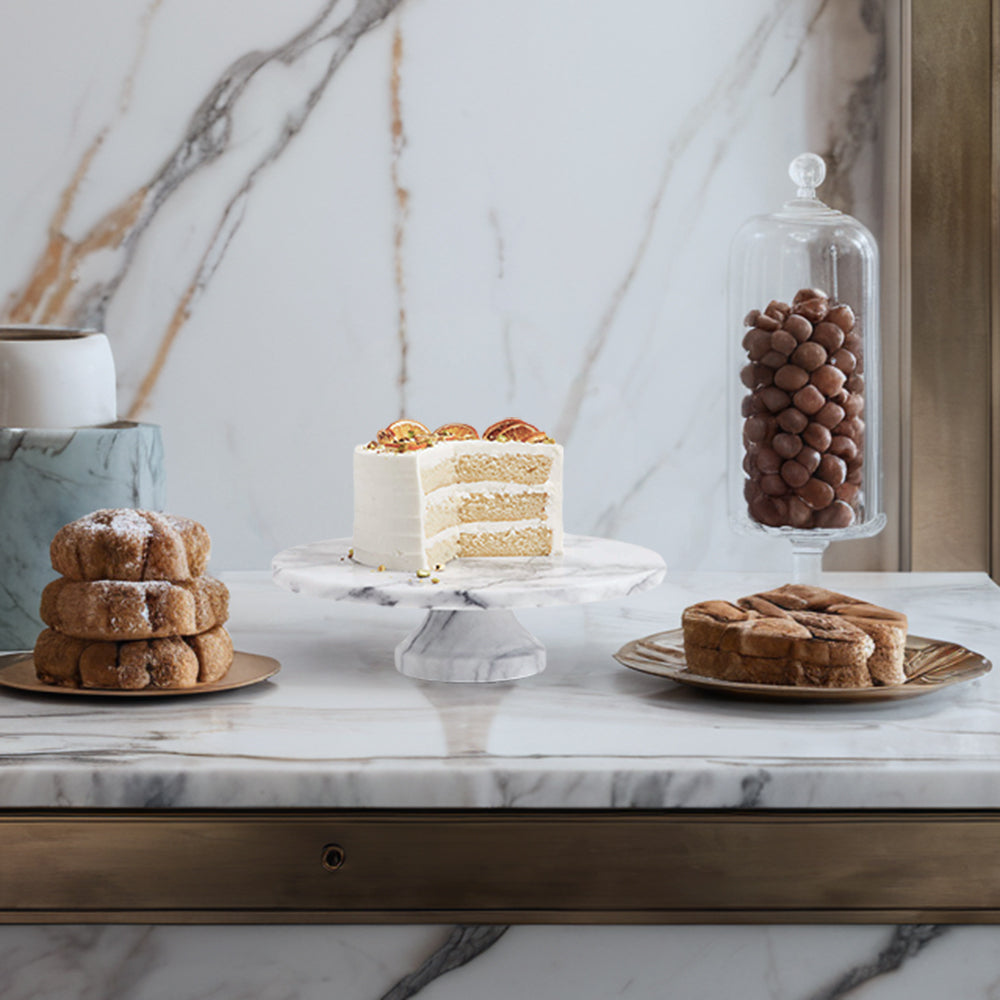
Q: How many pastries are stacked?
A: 3